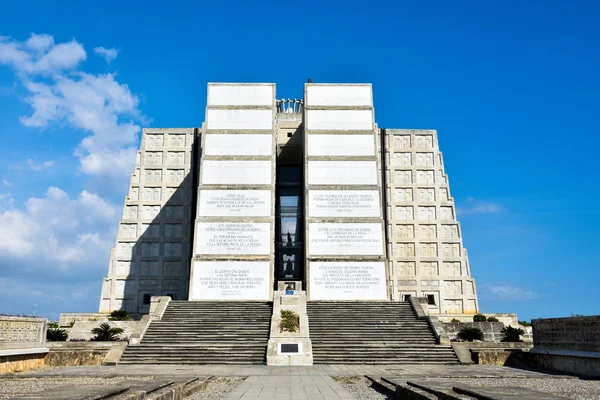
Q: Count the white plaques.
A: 14